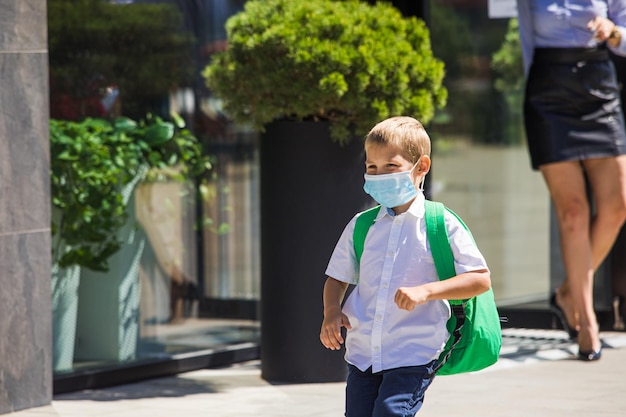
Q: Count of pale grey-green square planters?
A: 2